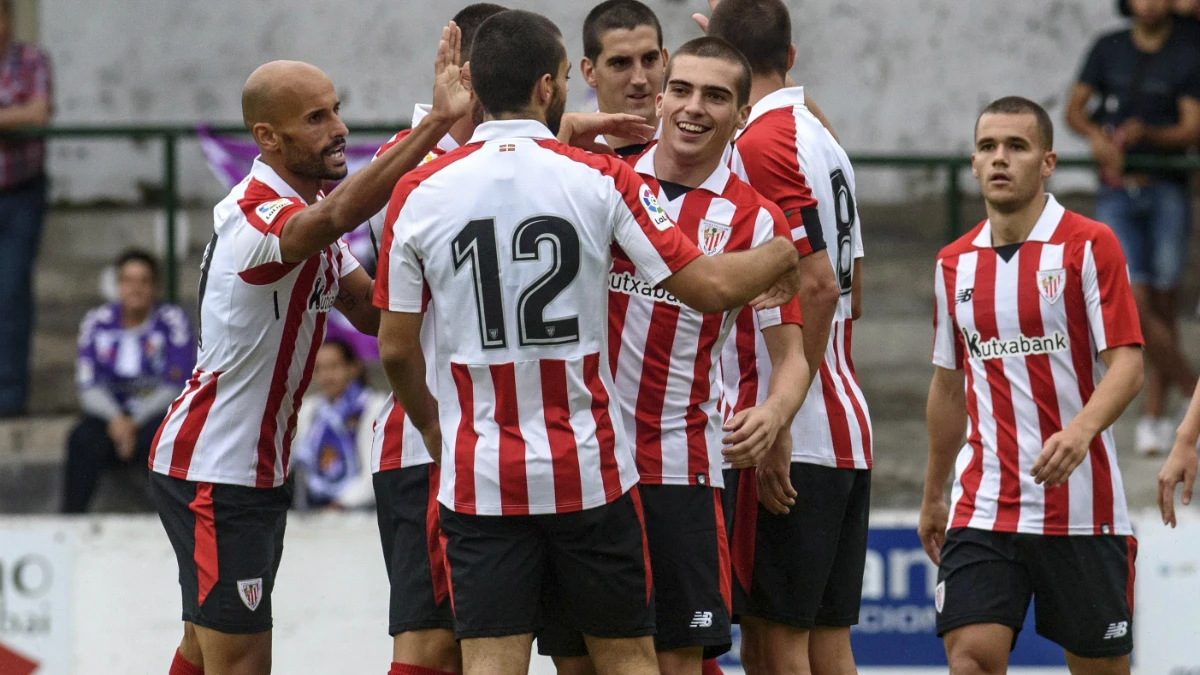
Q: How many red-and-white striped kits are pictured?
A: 7